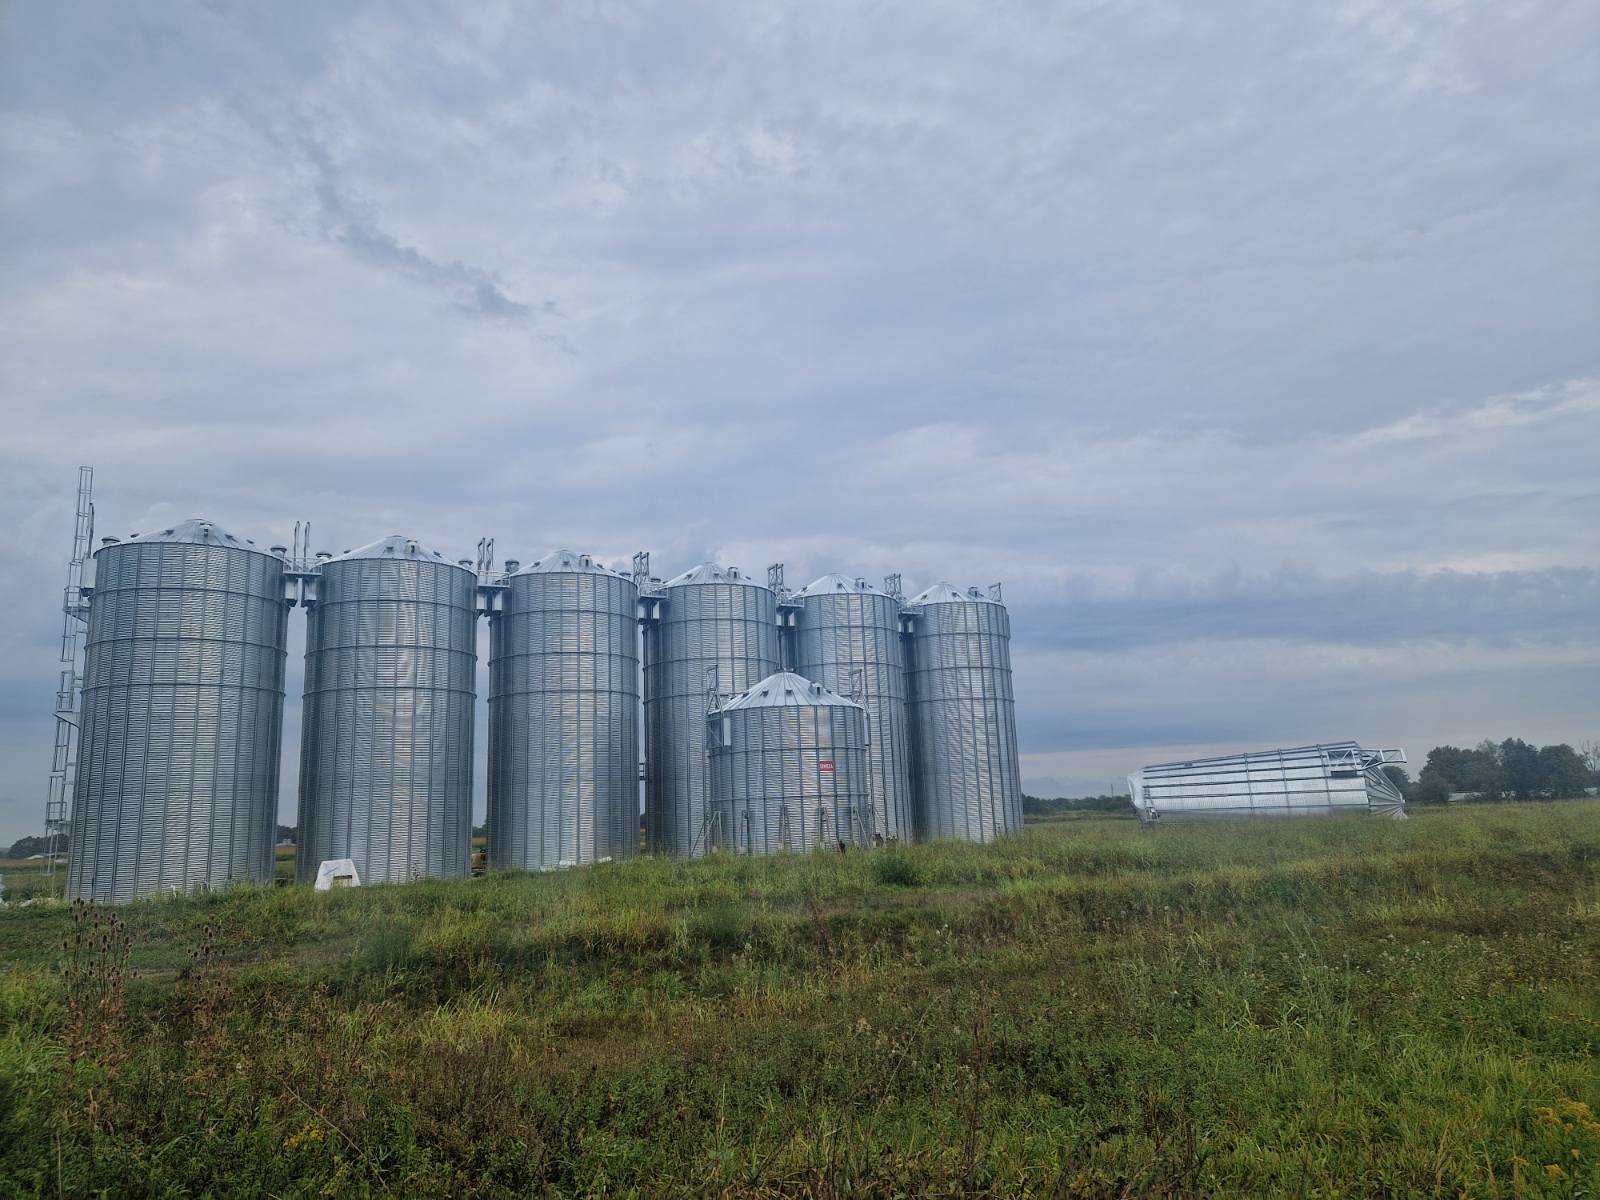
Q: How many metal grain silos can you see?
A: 8